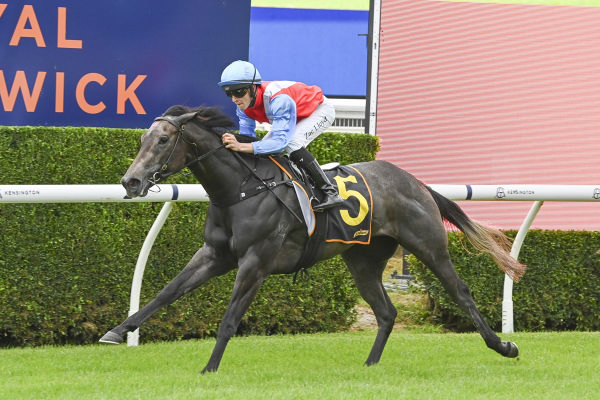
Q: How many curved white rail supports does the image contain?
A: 2